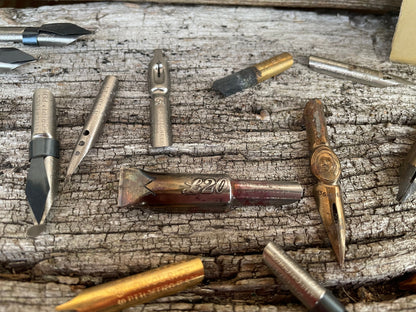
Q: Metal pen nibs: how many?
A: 12